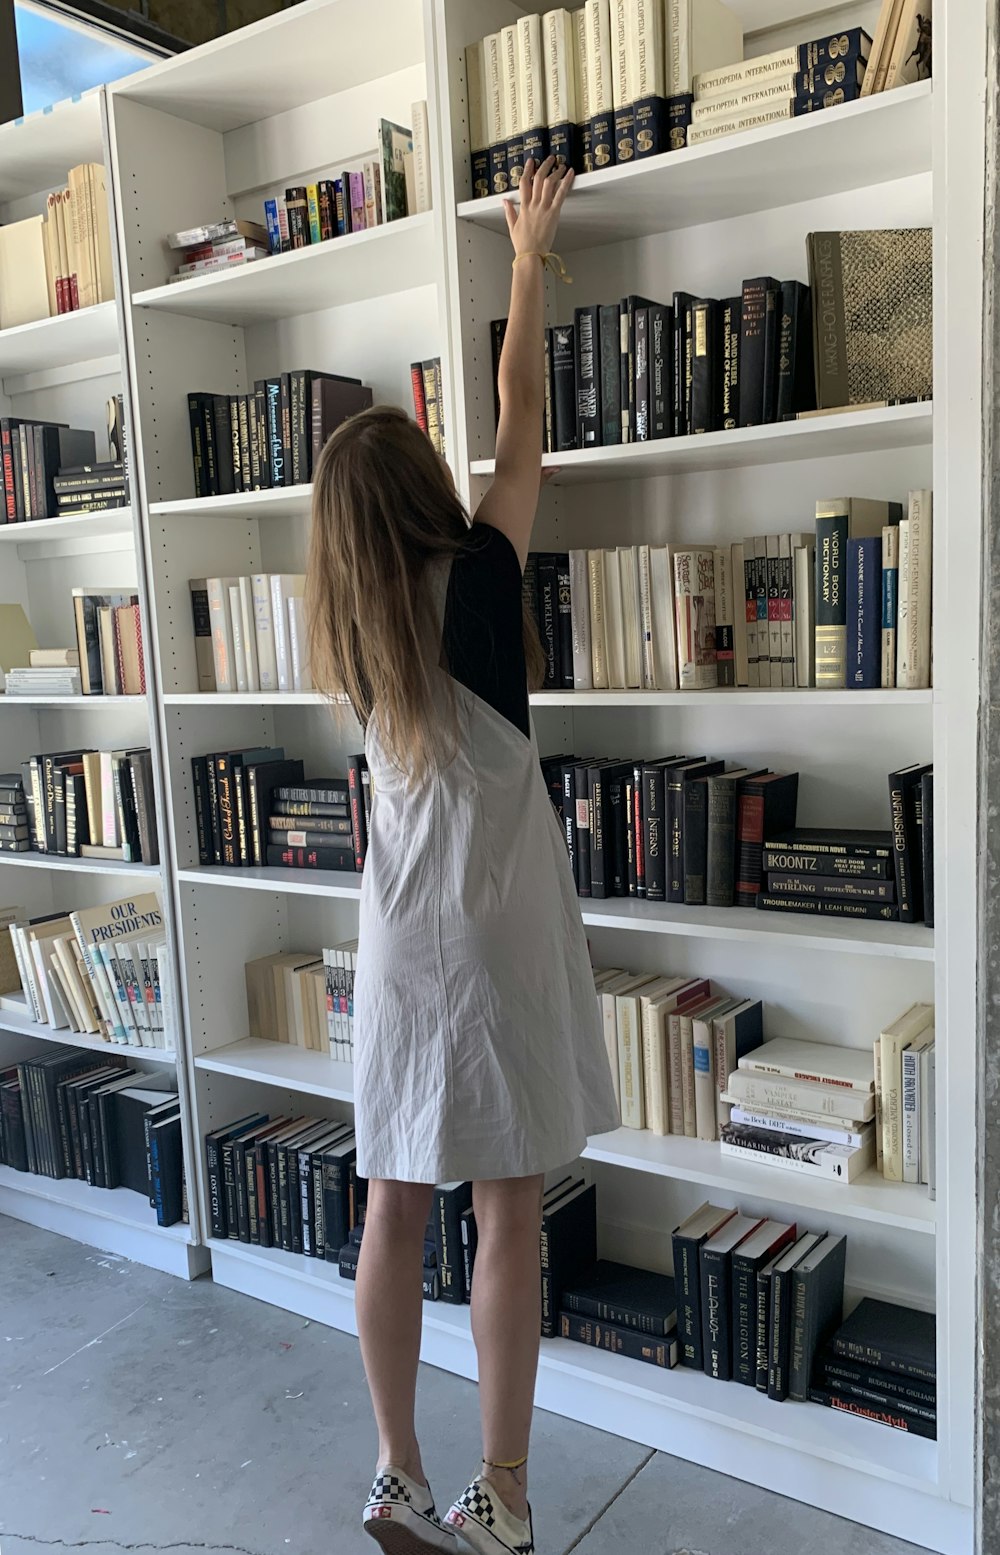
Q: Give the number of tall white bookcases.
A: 3